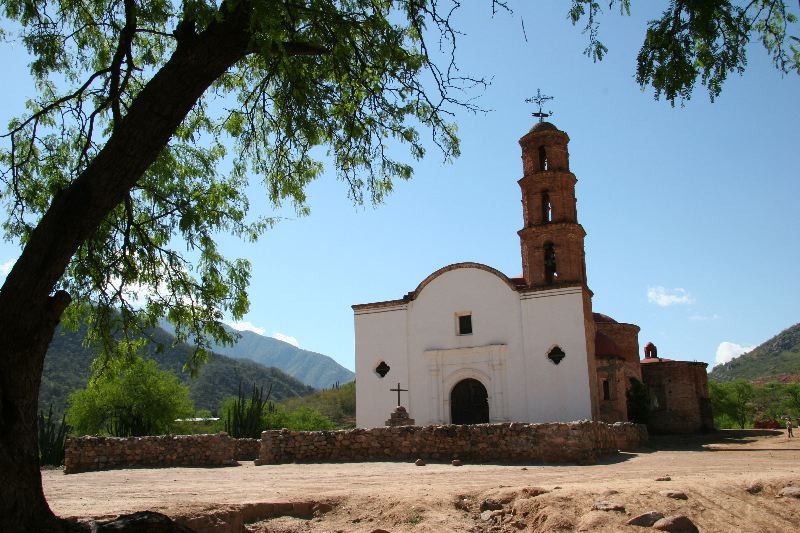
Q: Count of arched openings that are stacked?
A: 3